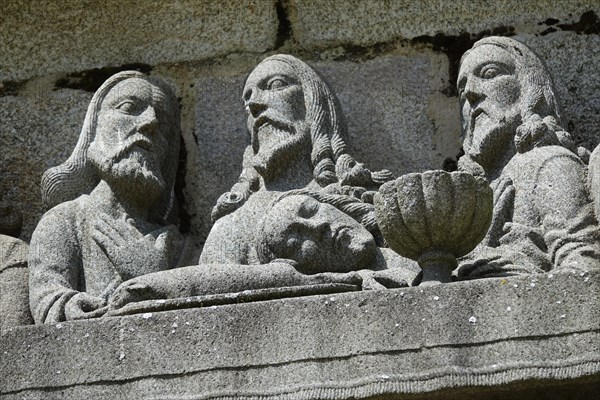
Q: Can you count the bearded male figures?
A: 3